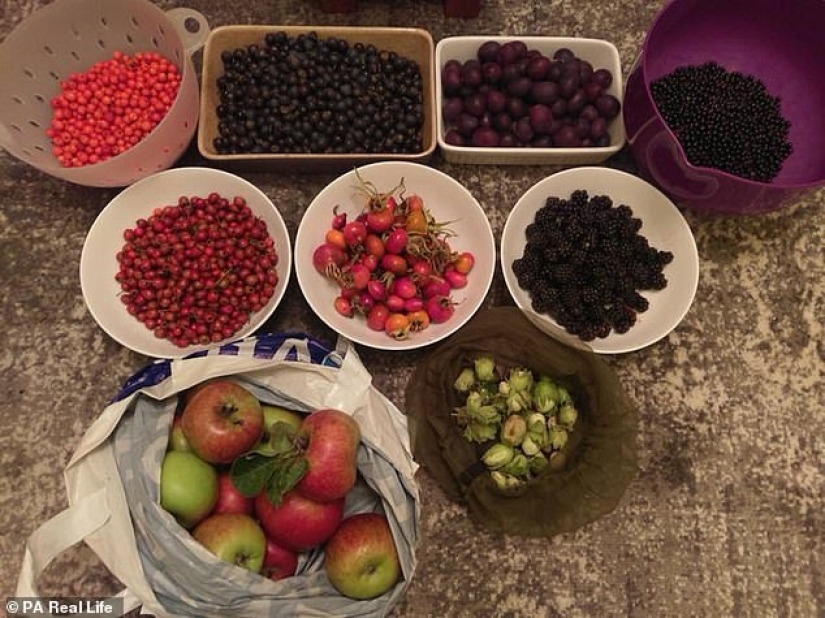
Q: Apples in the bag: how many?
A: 10